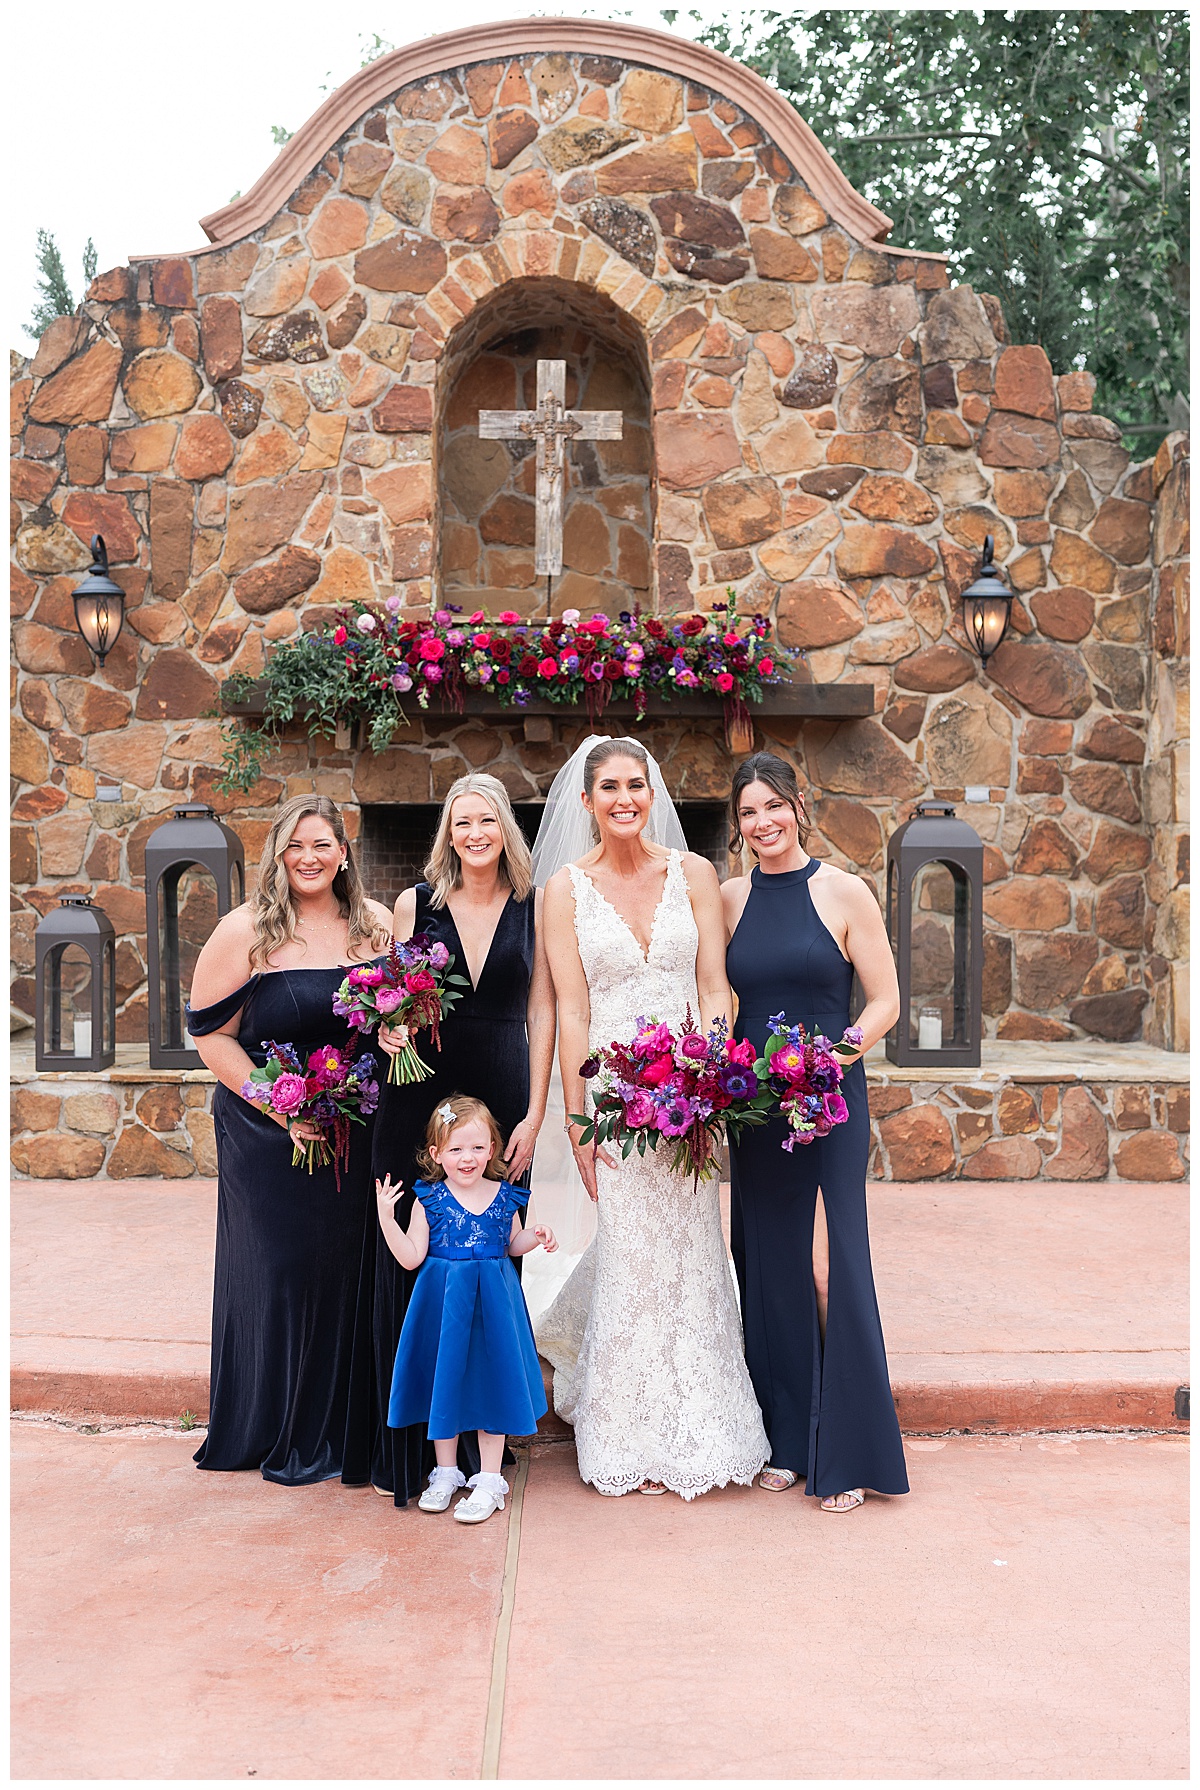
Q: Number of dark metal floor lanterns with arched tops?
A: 3